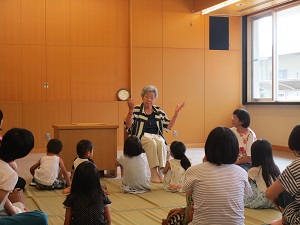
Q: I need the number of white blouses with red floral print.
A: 1